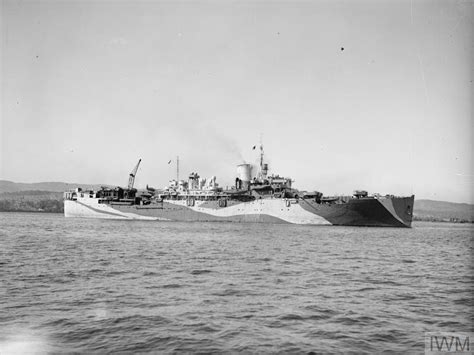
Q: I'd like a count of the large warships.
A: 1